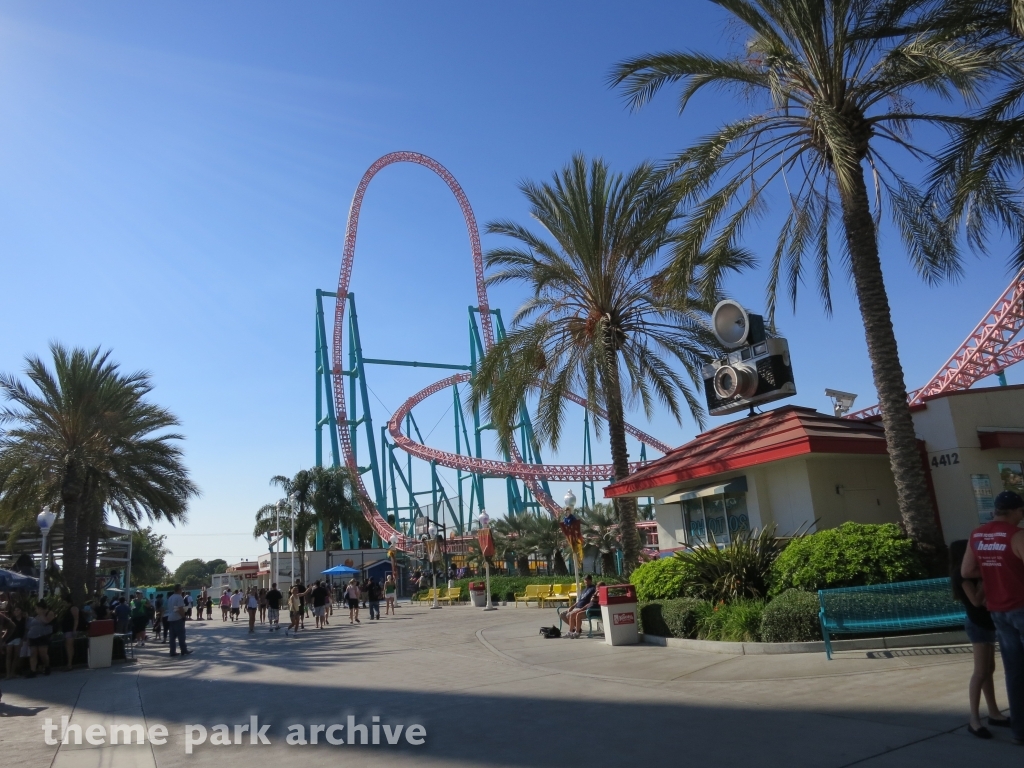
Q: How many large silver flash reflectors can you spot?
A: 1